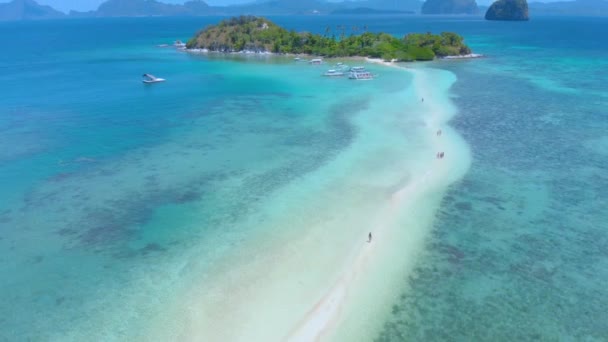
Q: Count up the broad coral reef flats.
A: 2